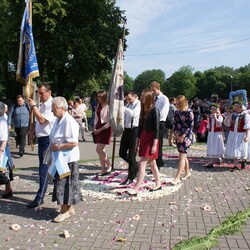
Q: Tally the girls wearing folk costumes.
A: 2